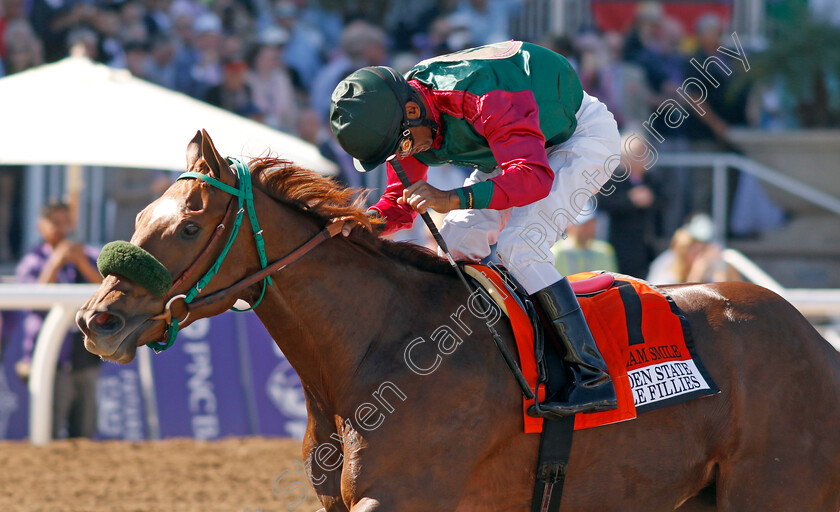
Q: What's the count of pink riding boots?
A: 0